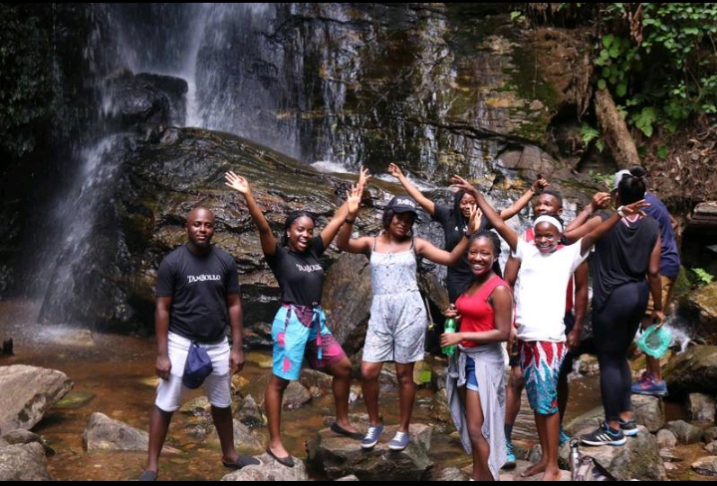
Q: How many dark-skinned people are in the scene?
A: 9